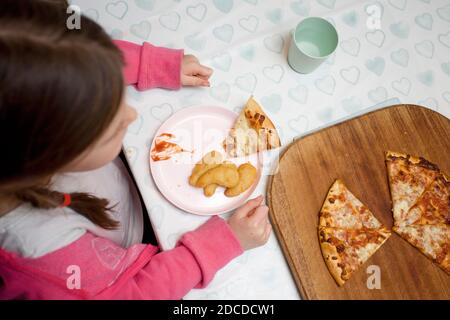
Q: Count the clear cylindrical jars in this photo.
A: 0